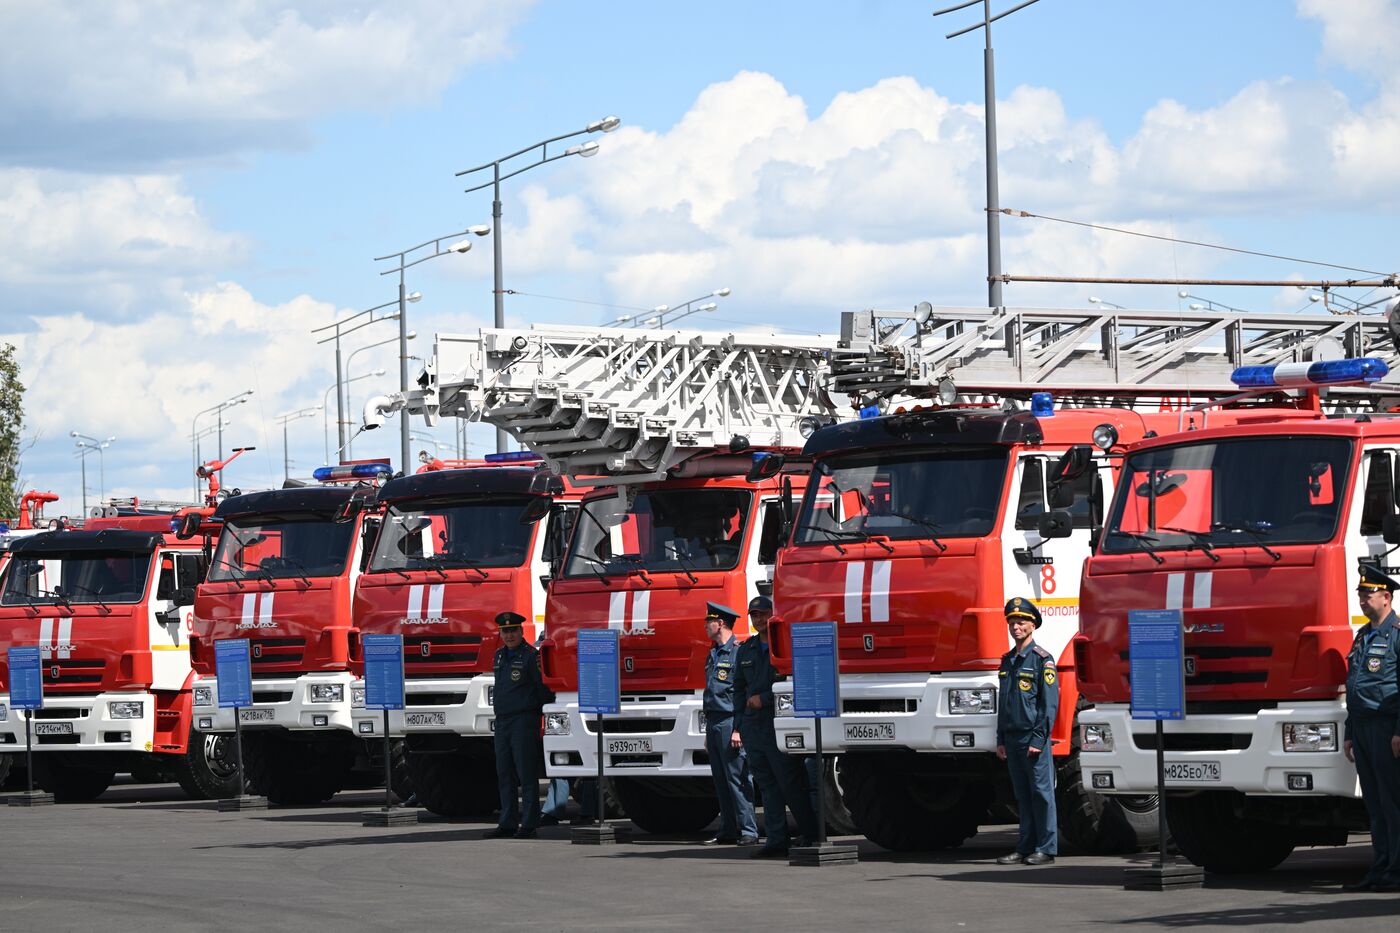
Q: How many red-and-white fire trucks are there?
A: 6